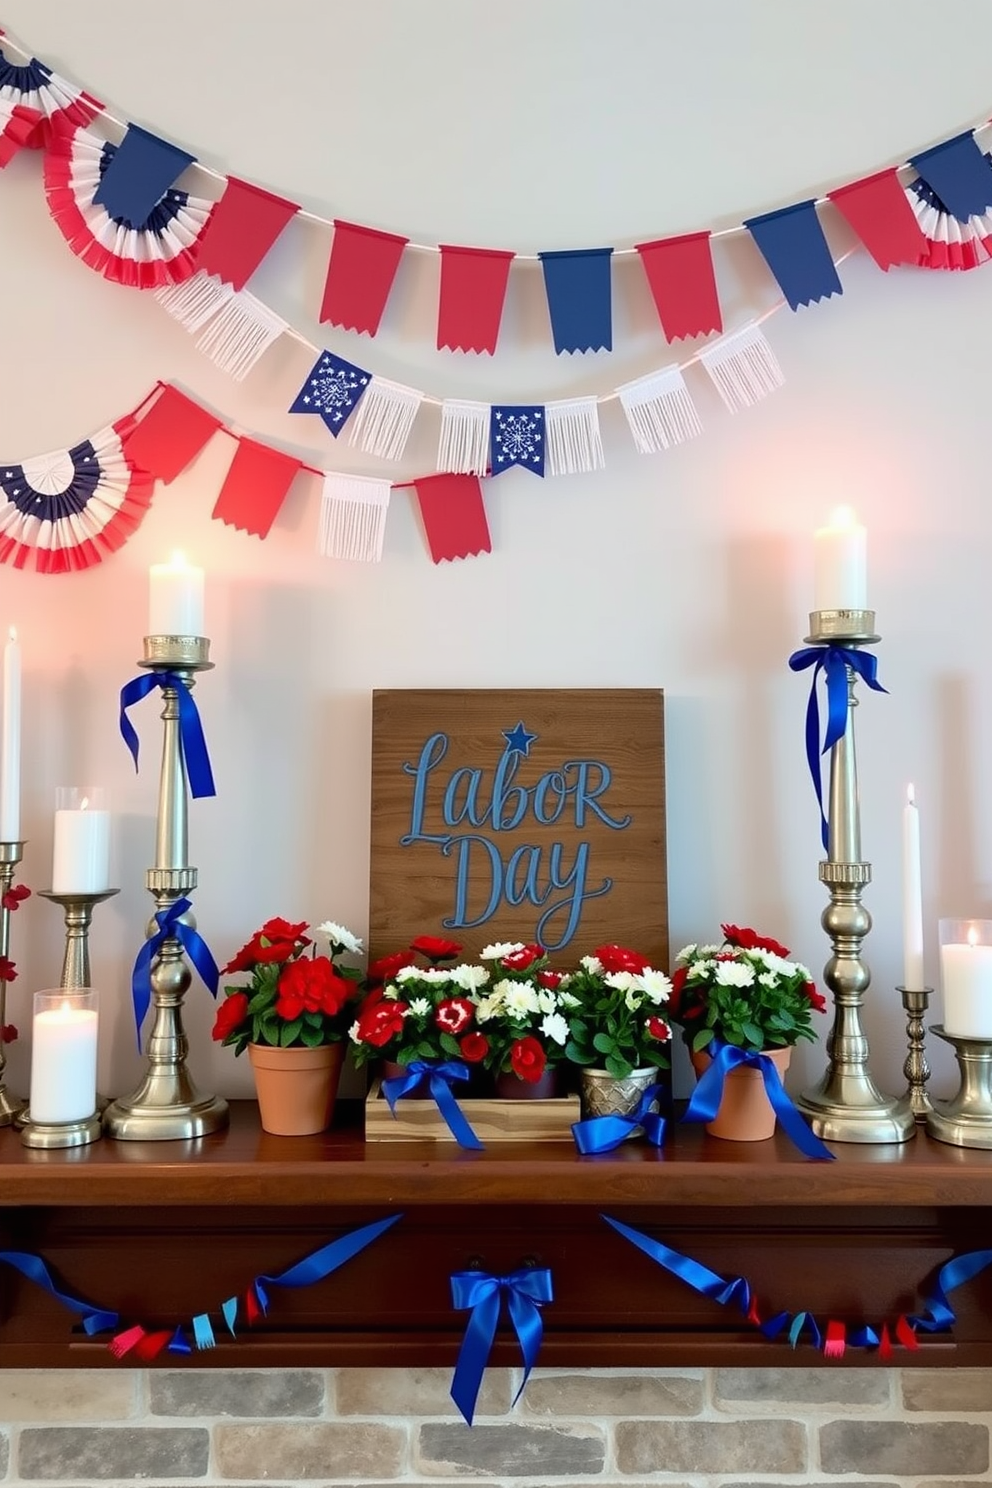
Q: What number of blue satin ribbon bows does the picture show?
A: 7